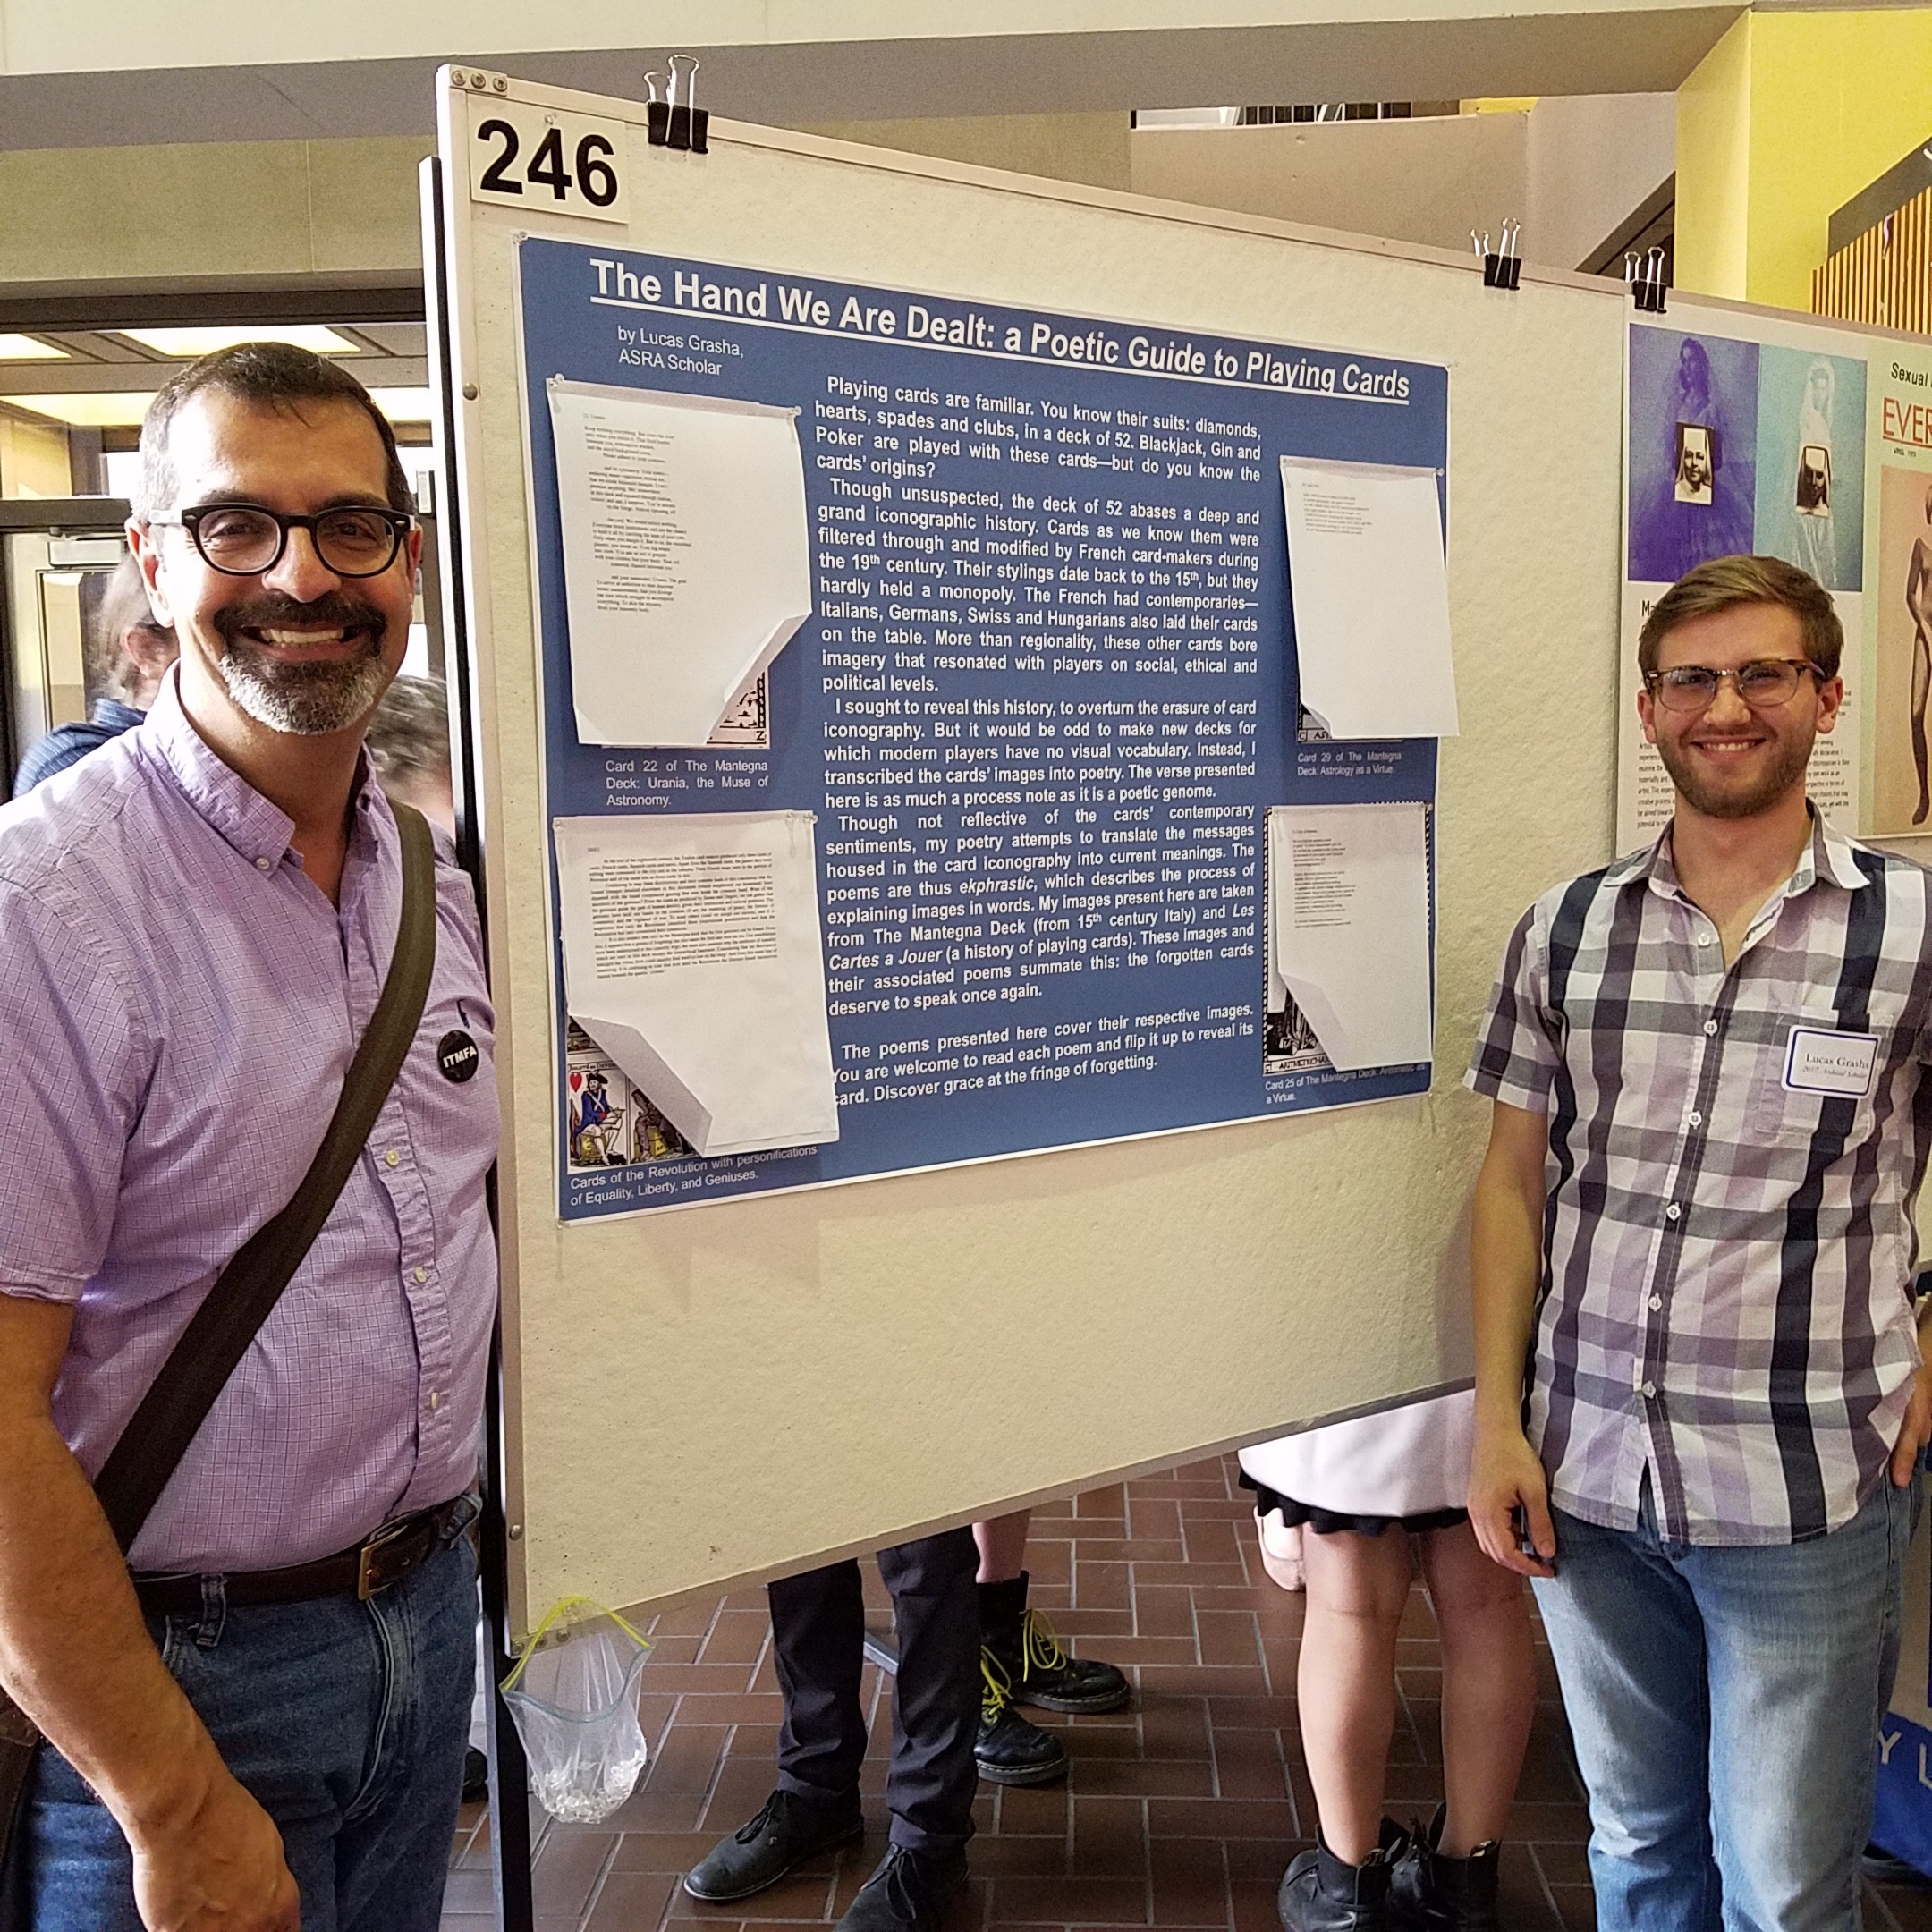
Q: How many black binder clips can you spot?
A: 3